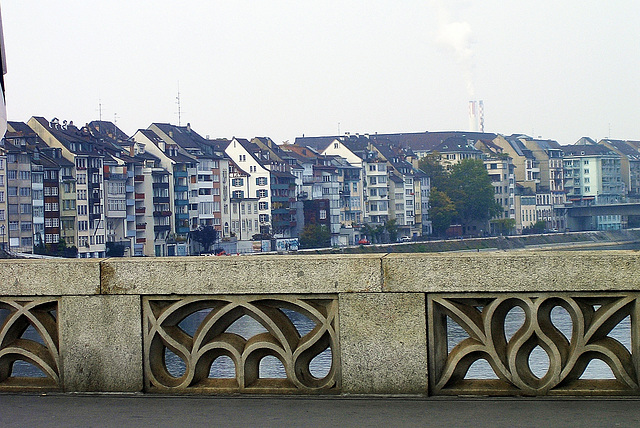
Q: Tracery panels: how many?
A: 3